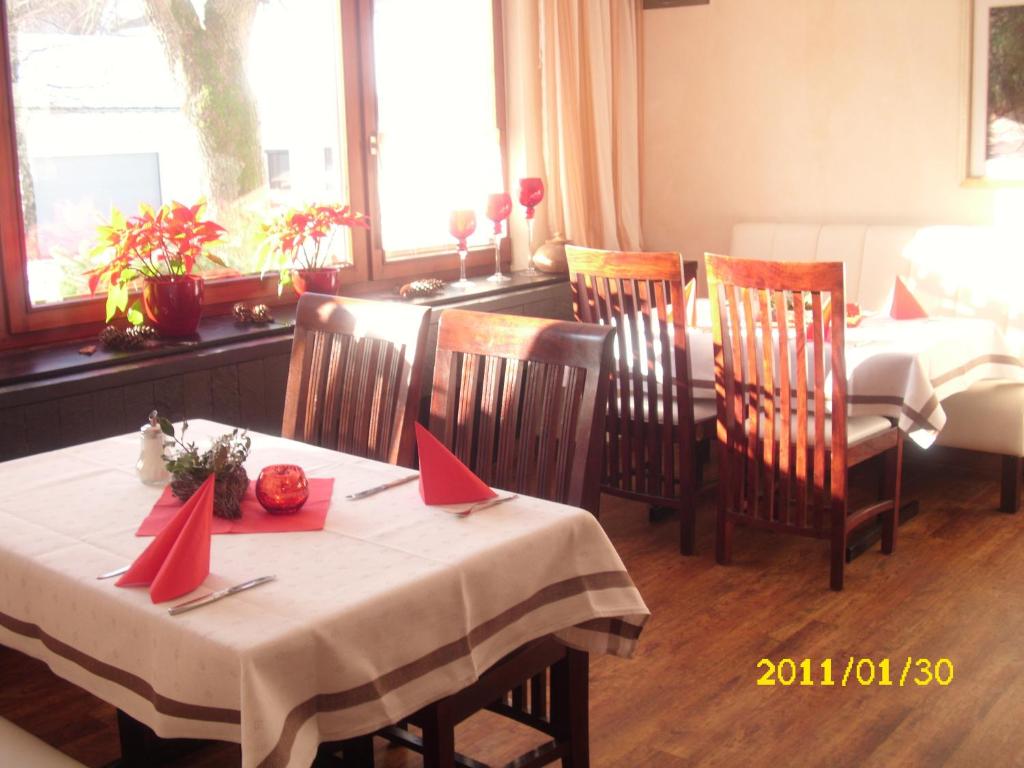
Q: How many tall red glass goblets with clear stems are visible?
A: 3